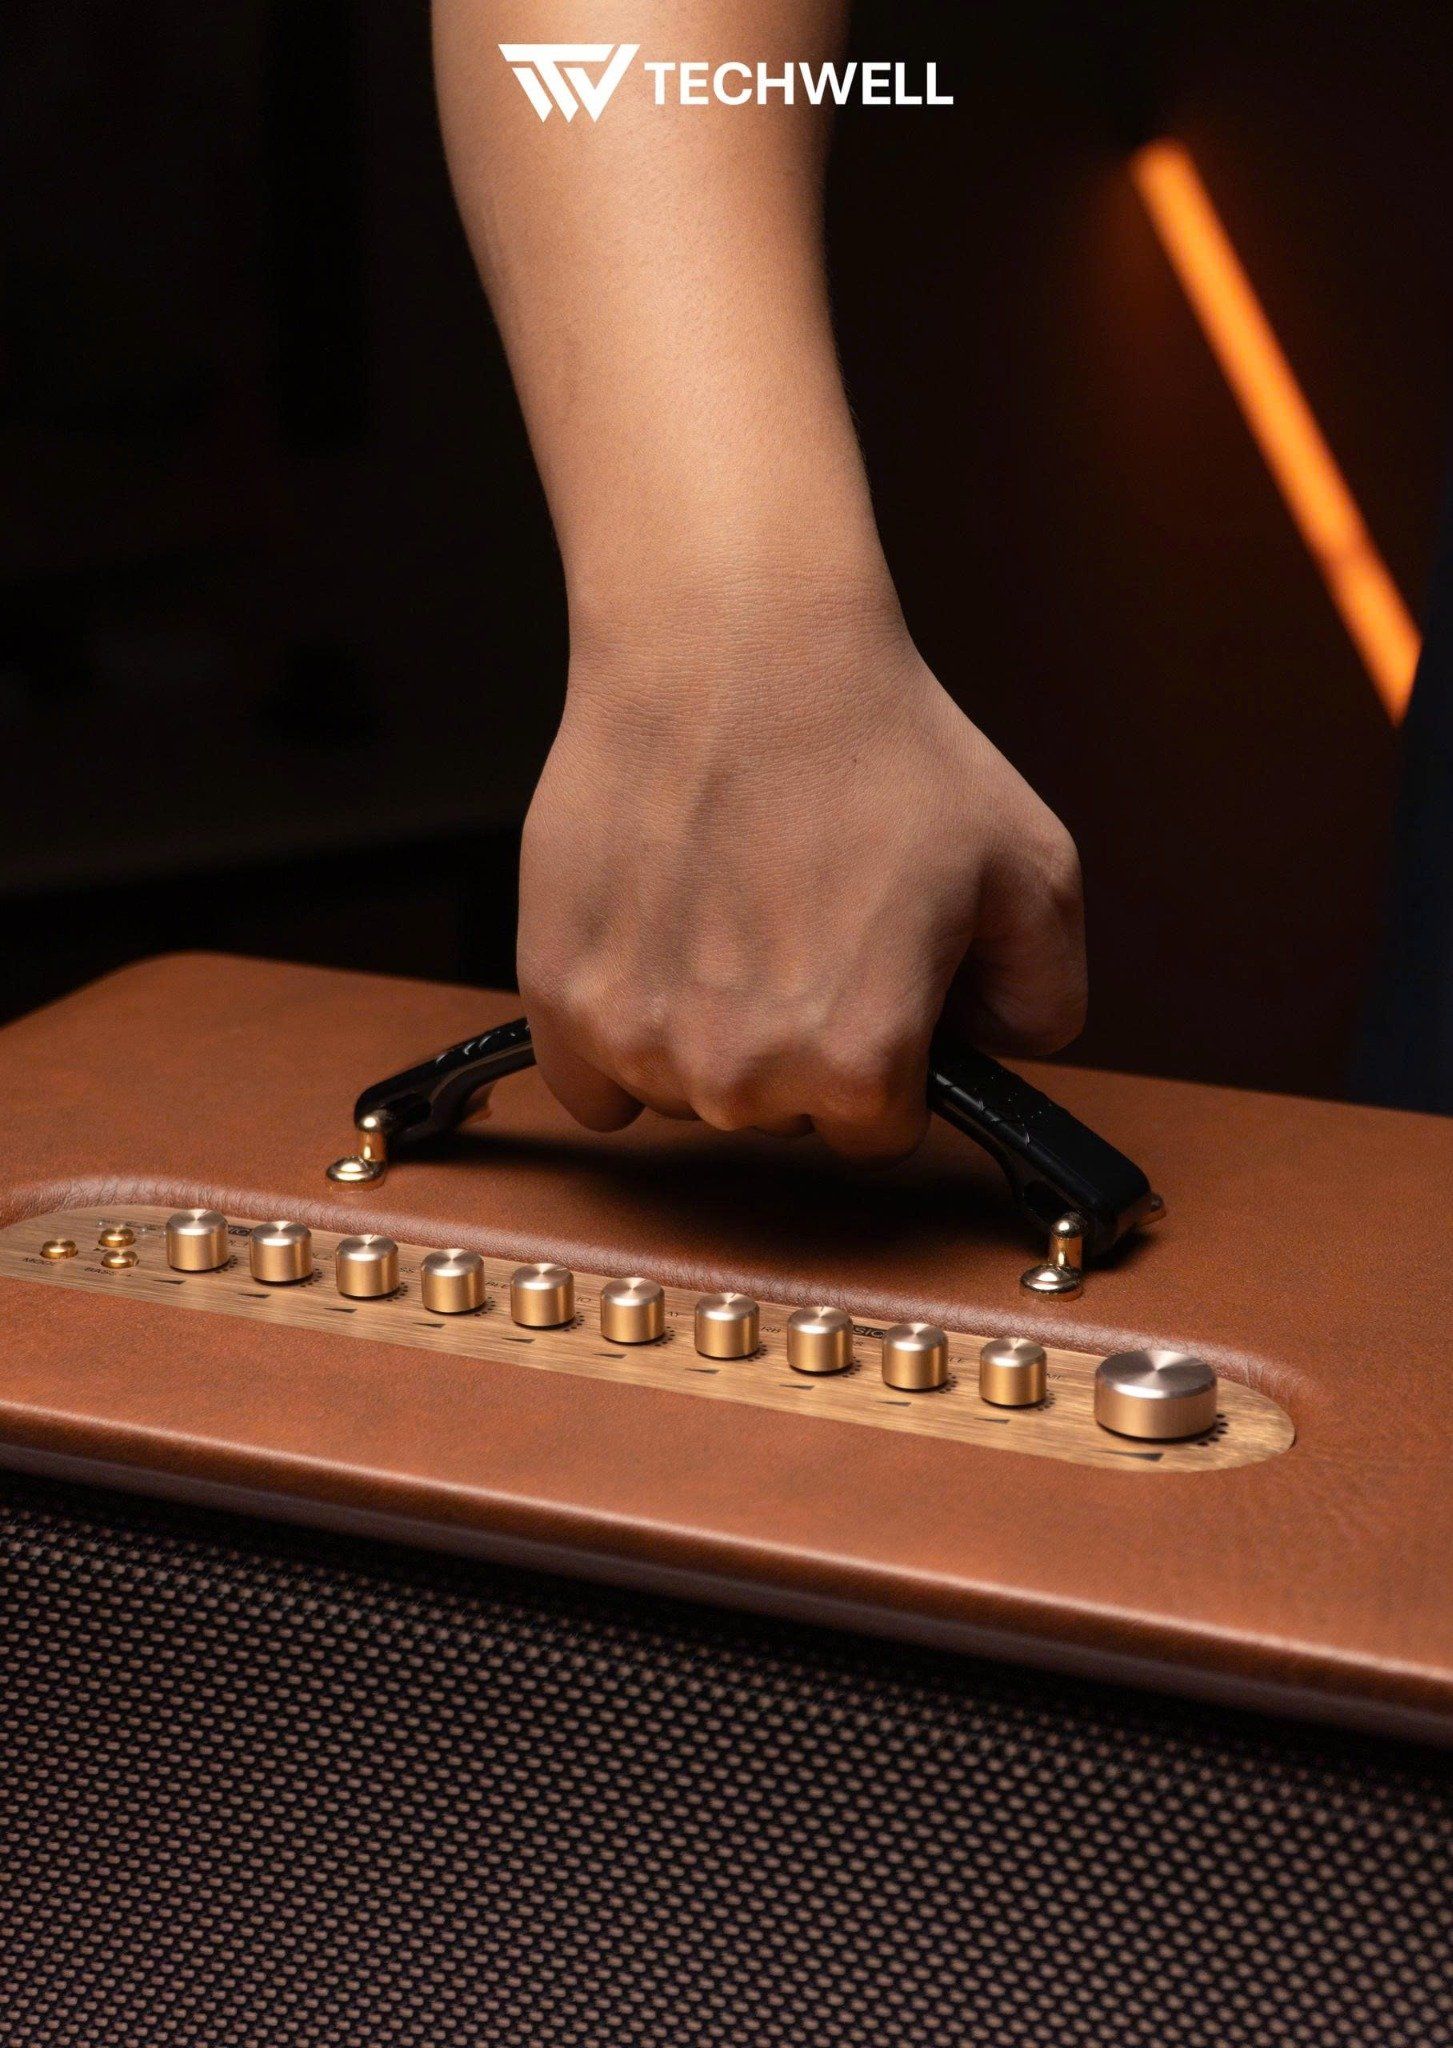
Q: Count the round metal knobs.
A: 11